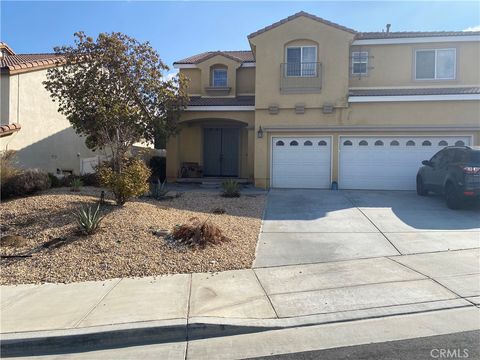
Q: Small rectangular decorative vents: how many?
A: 3